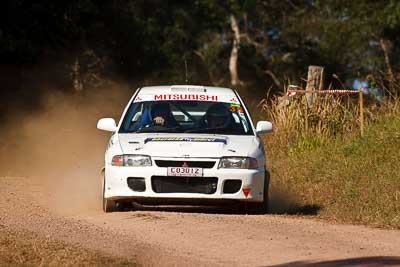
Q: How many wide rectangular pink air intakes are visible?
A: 0